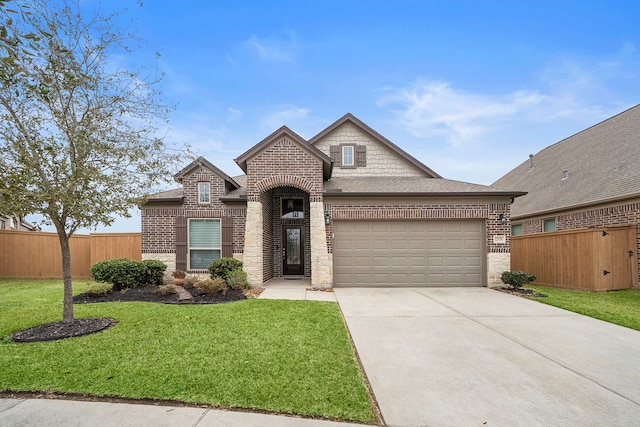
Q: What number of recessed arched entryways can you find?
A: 1